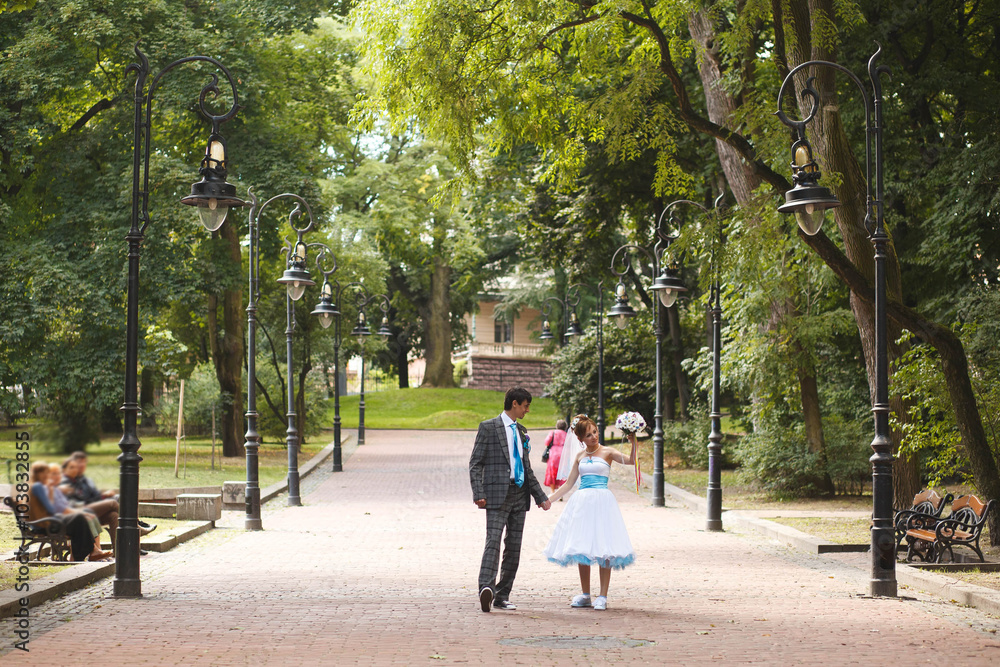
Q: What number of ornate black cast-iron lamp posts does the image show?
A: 10